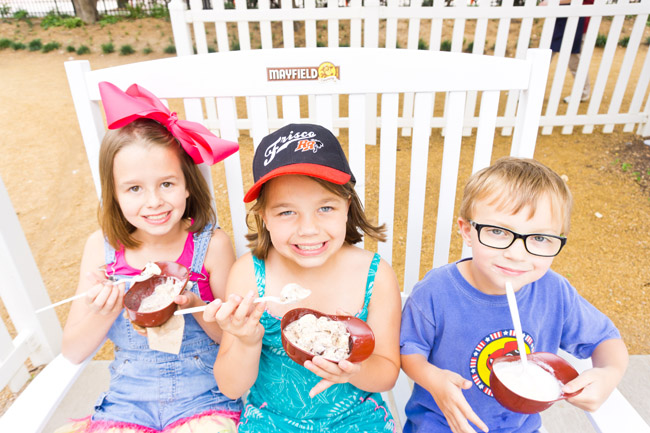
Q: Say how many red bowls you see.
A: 3